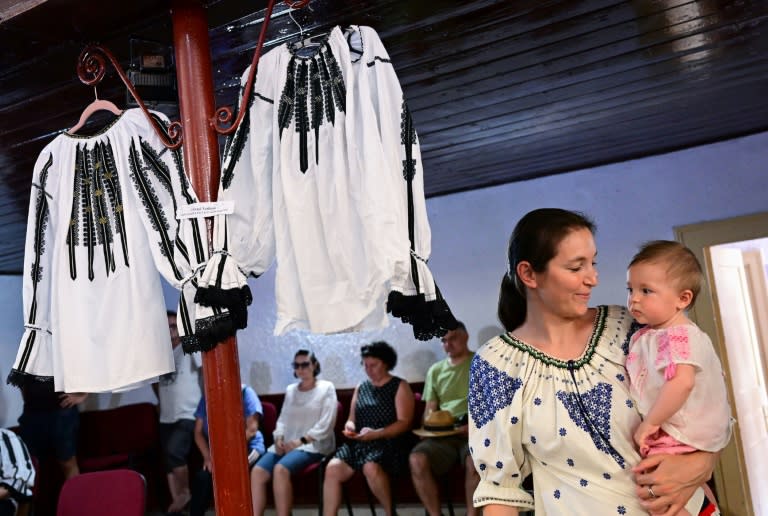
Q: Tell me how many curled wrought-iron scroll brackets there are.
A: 2